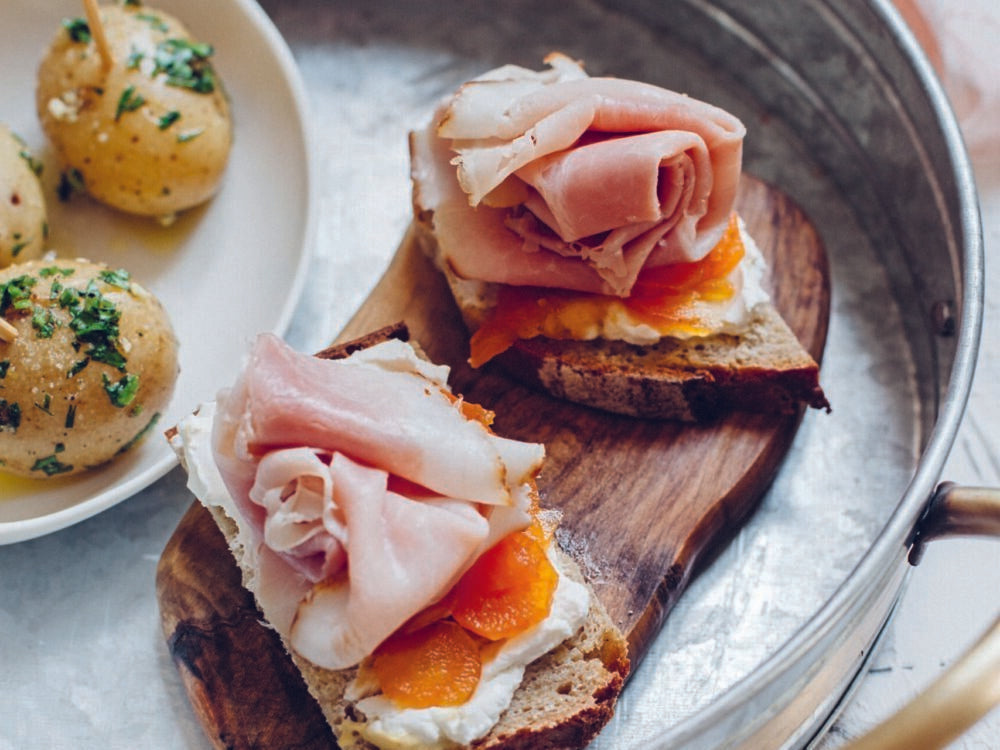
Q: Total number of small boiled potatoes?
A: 3